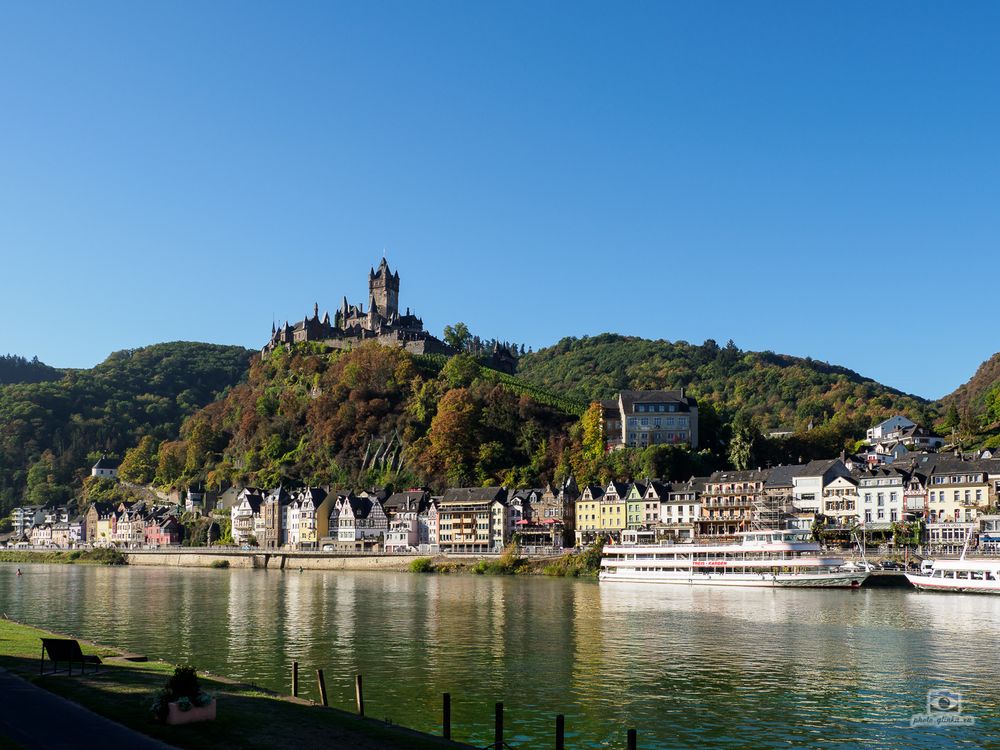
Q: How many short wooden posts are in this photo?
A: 7